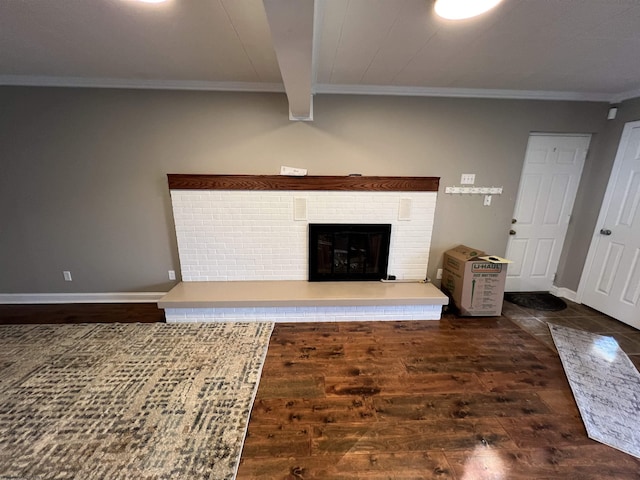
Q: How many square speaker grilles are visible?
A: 2